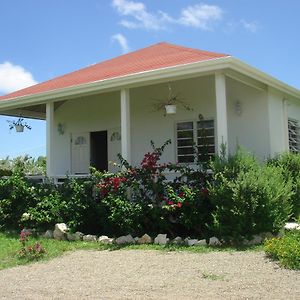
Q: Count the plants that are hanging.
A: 2